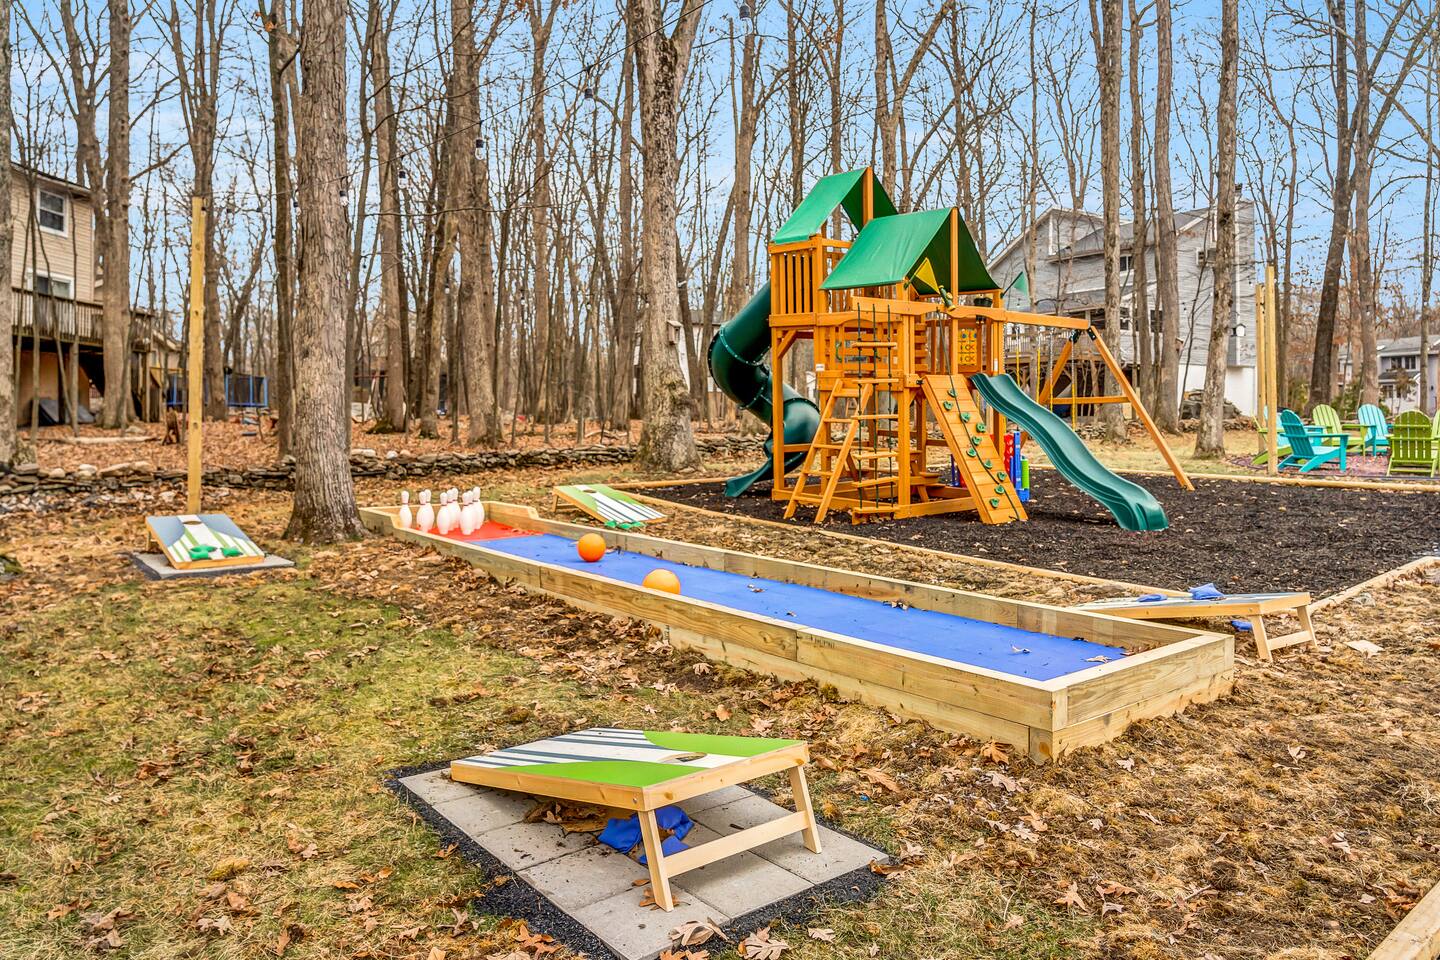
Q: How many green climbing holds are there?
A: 10